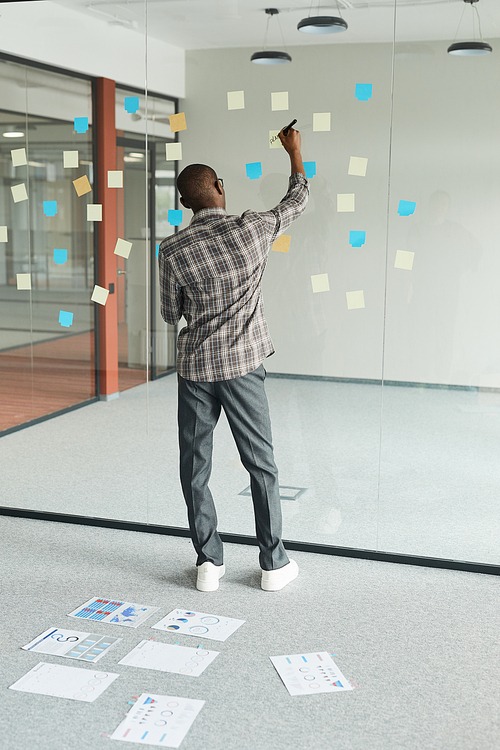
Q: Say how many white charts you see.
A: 7